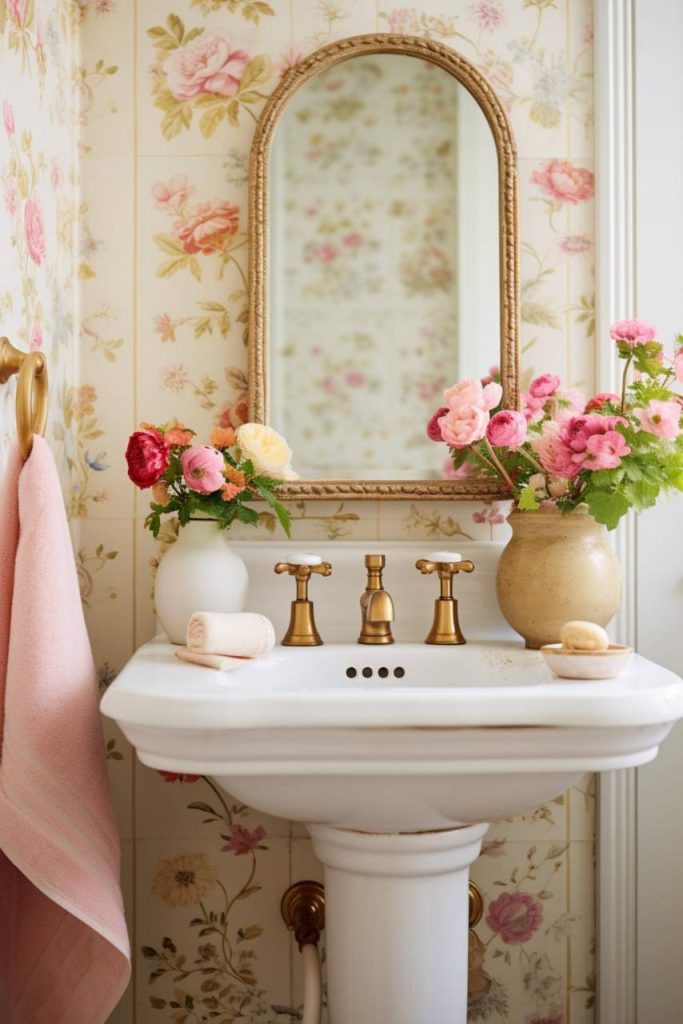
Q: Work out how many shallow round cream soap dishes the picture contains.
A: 1